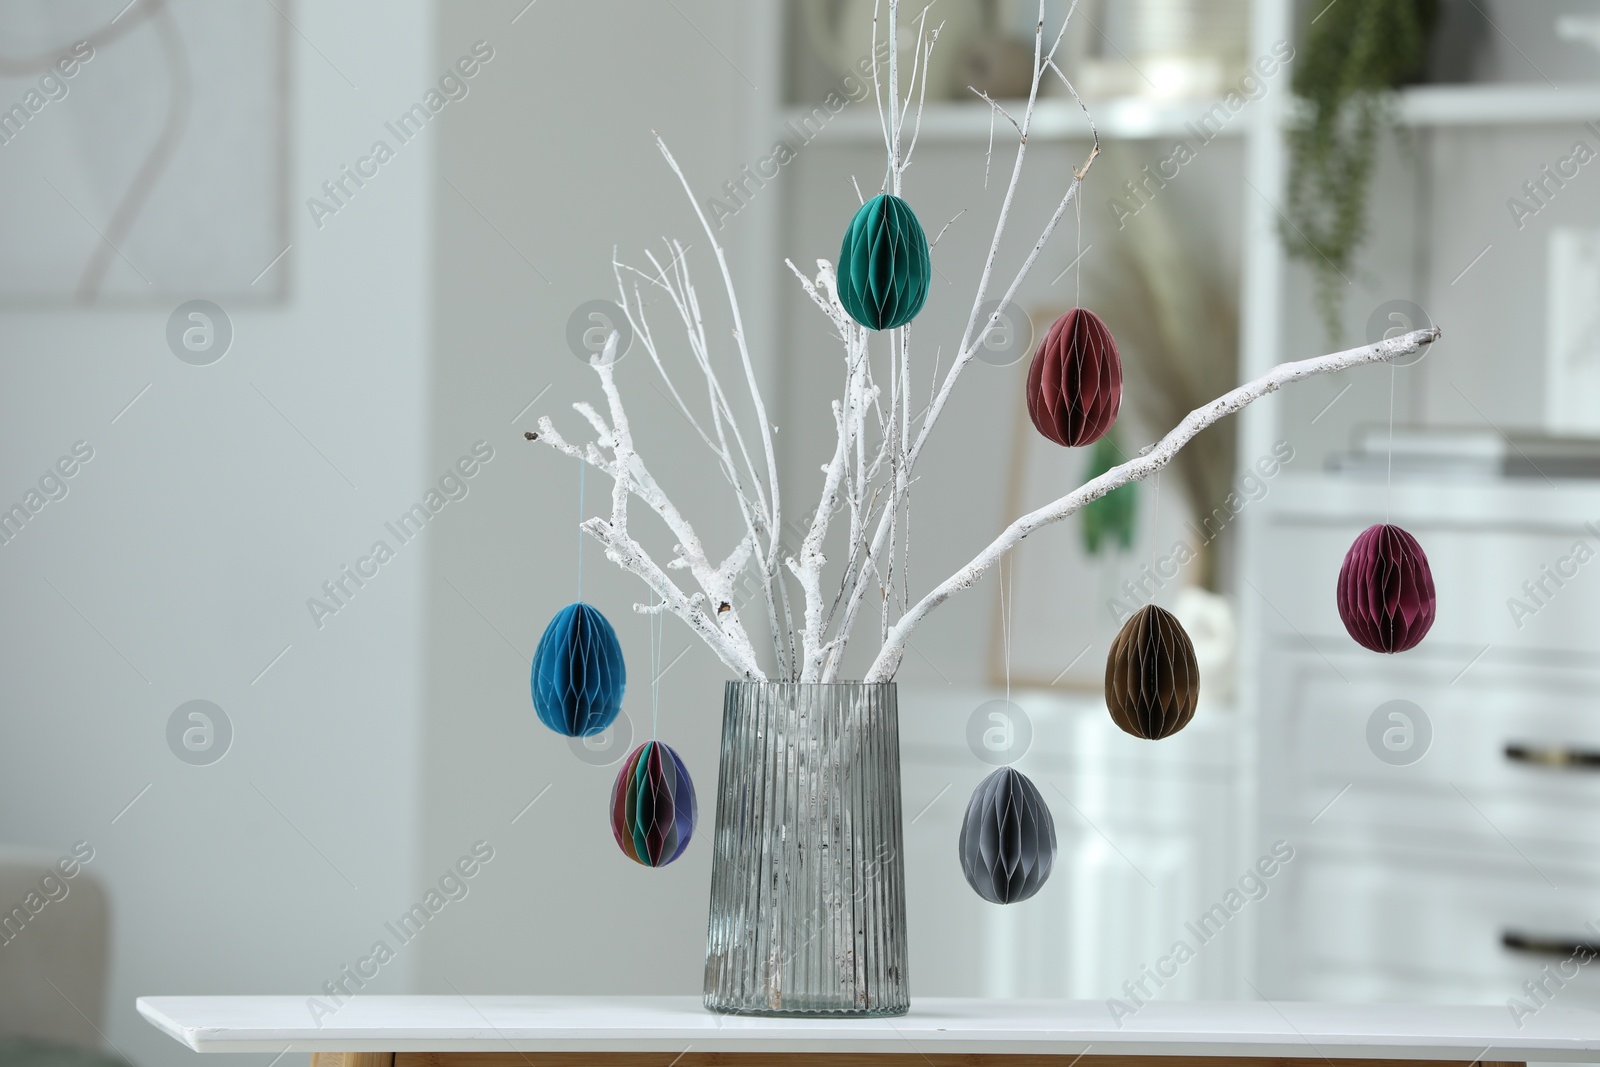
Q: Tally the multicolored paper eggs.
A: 1